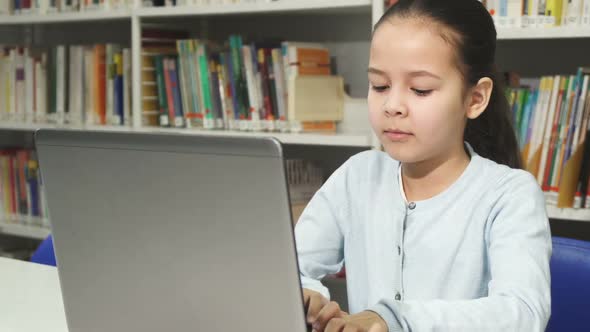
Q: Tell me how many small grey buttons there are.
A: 3